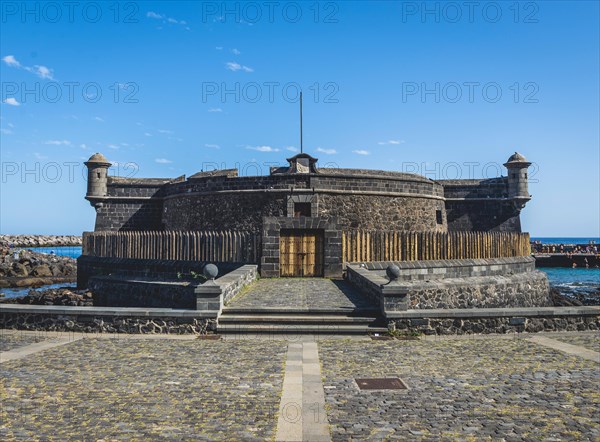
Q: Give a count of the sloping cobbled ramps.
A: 1